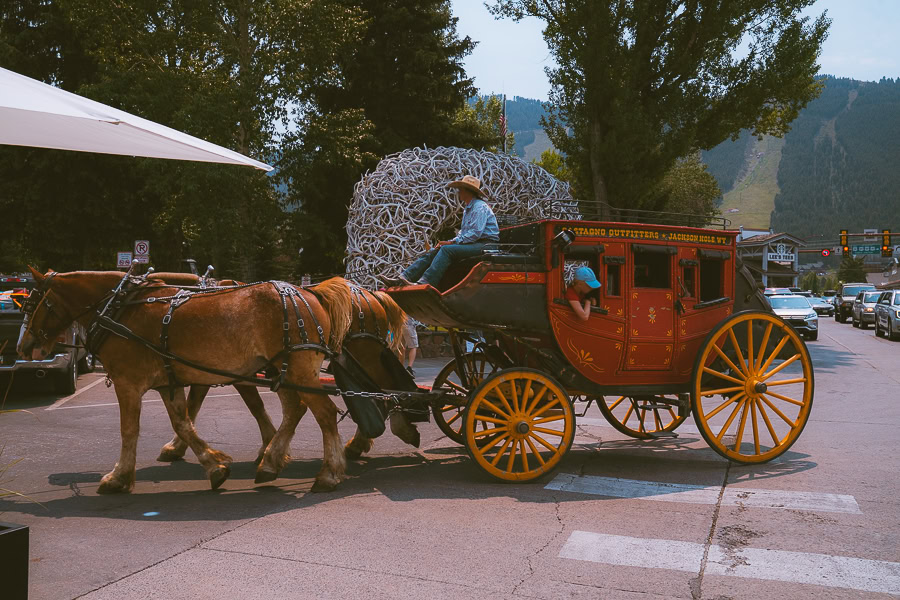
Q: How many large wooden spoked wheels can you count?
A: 4